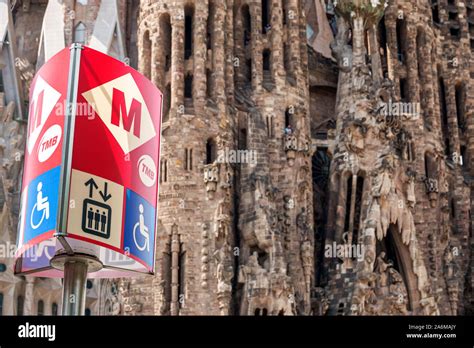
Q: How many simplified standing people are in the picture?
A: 3